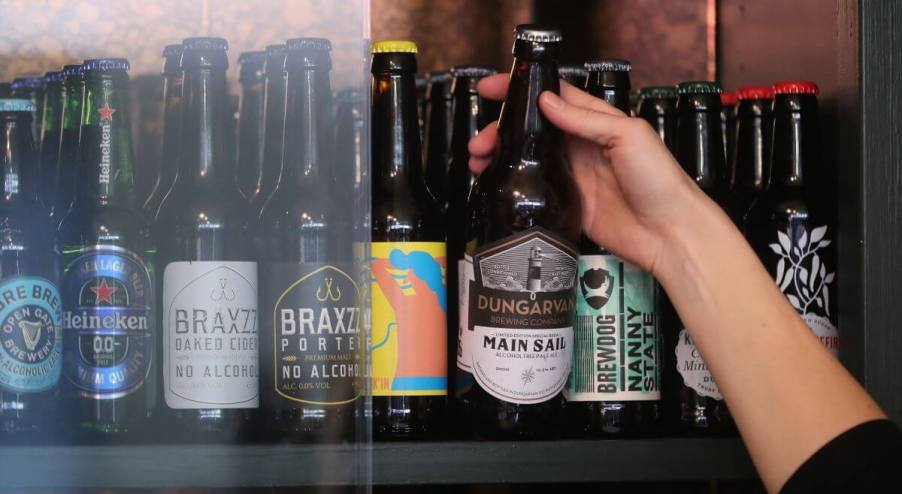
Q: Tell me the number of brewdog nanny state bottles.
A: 1